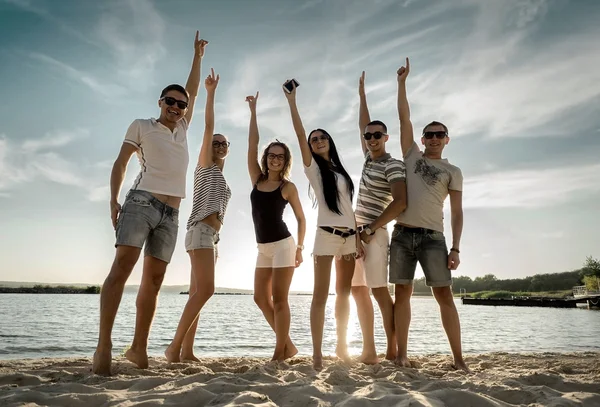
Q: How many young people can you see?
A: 6